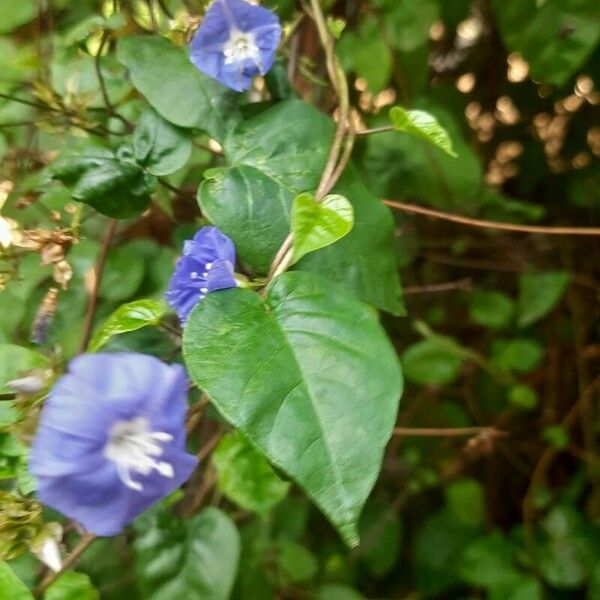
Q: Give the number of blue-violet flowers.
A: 3